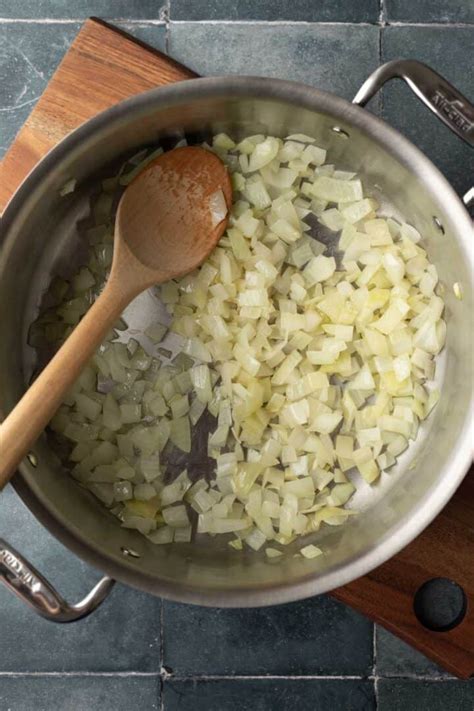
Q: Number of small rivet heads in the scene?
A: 4